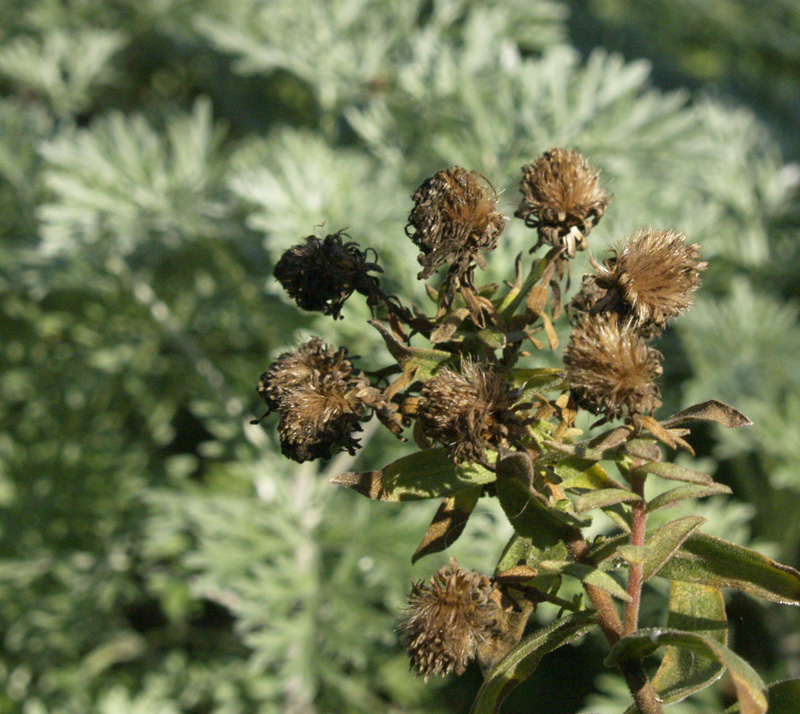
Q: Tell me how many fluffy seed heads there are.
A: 8